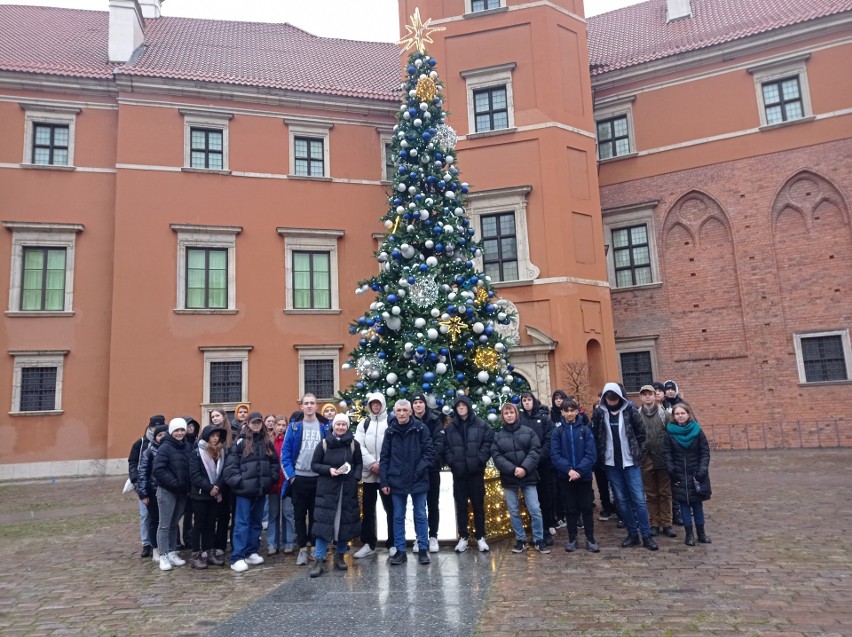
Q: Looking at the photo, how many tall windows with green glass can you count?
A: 3